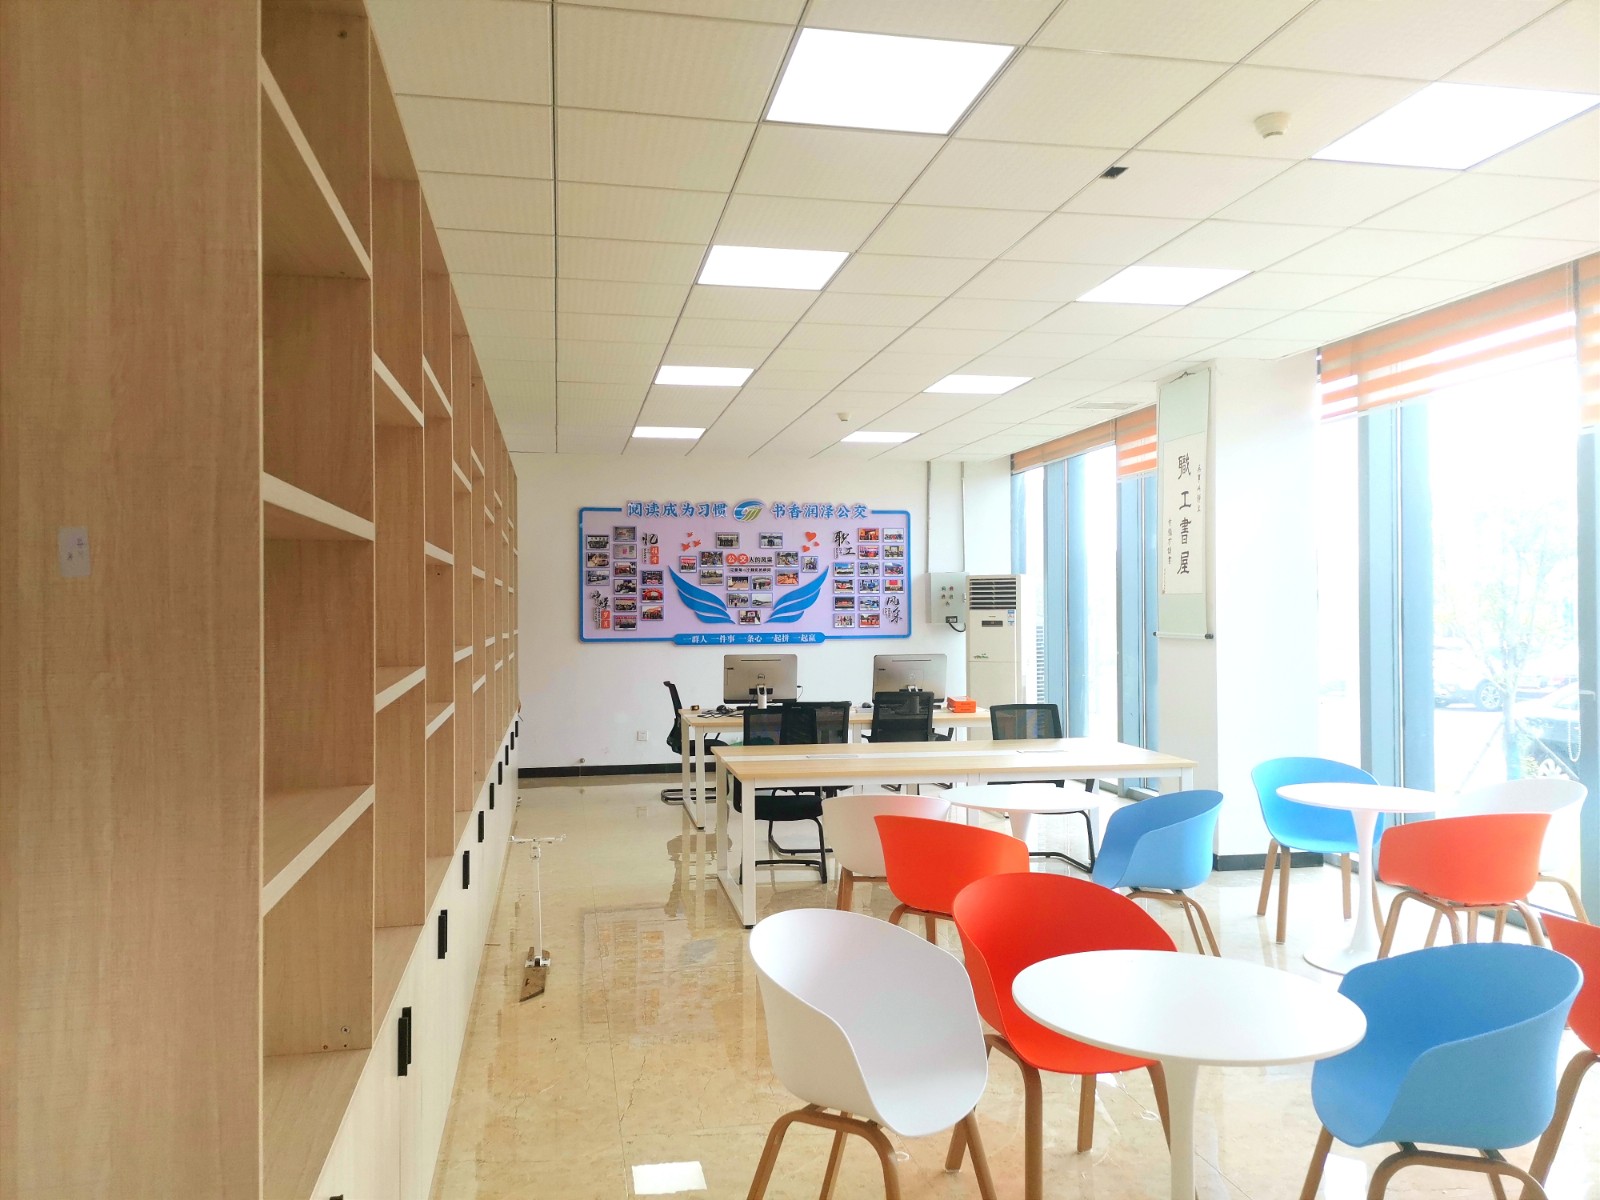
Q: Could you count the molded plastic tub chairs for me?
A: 10